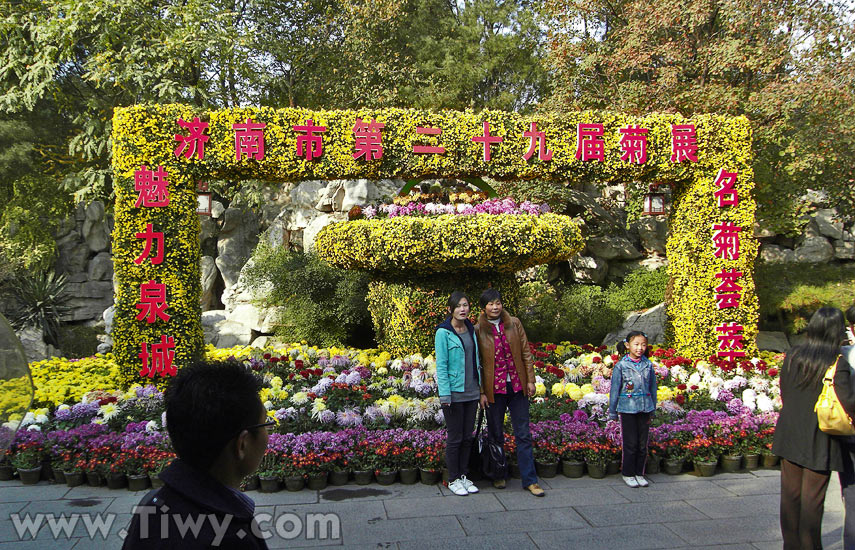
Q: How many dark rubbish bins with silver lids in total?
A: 0